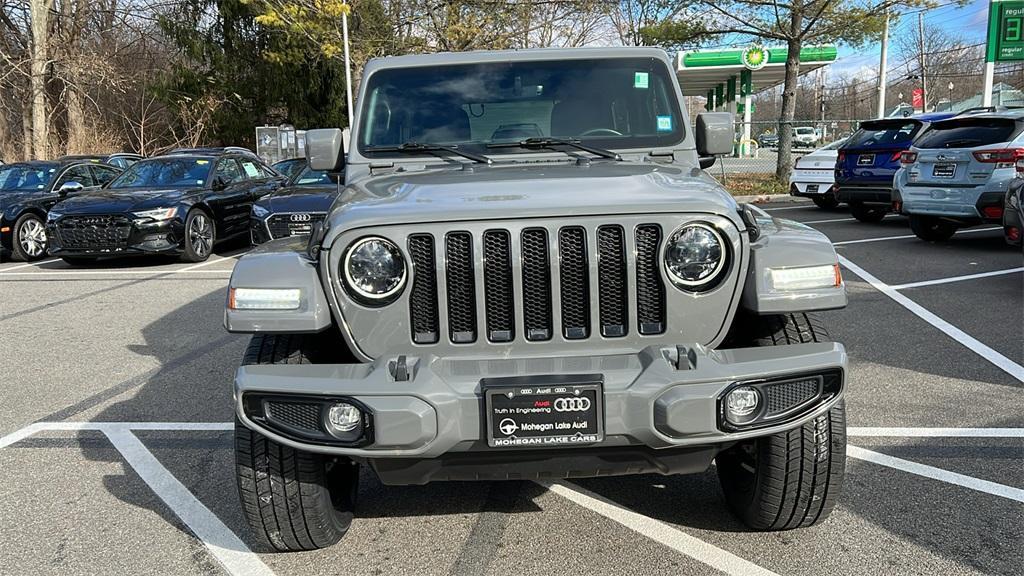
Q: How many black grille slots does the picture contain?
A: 7